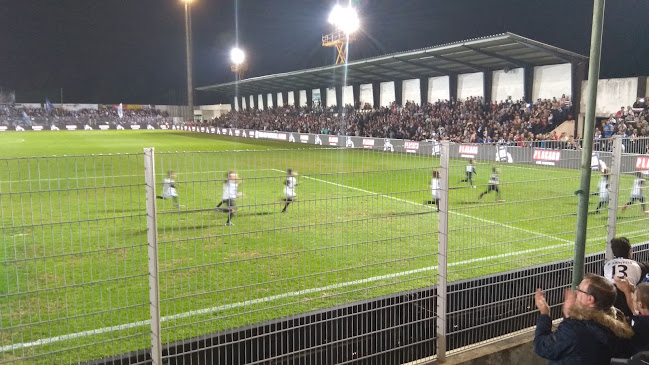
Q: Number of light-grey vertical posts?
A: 3